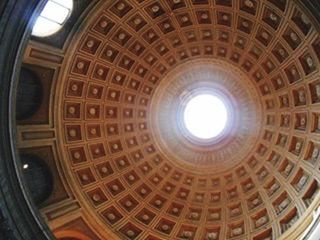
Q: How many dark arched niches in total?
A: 2